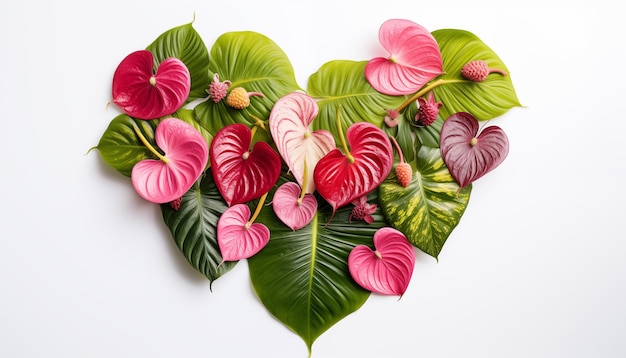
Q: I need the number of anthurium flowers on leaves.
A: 10